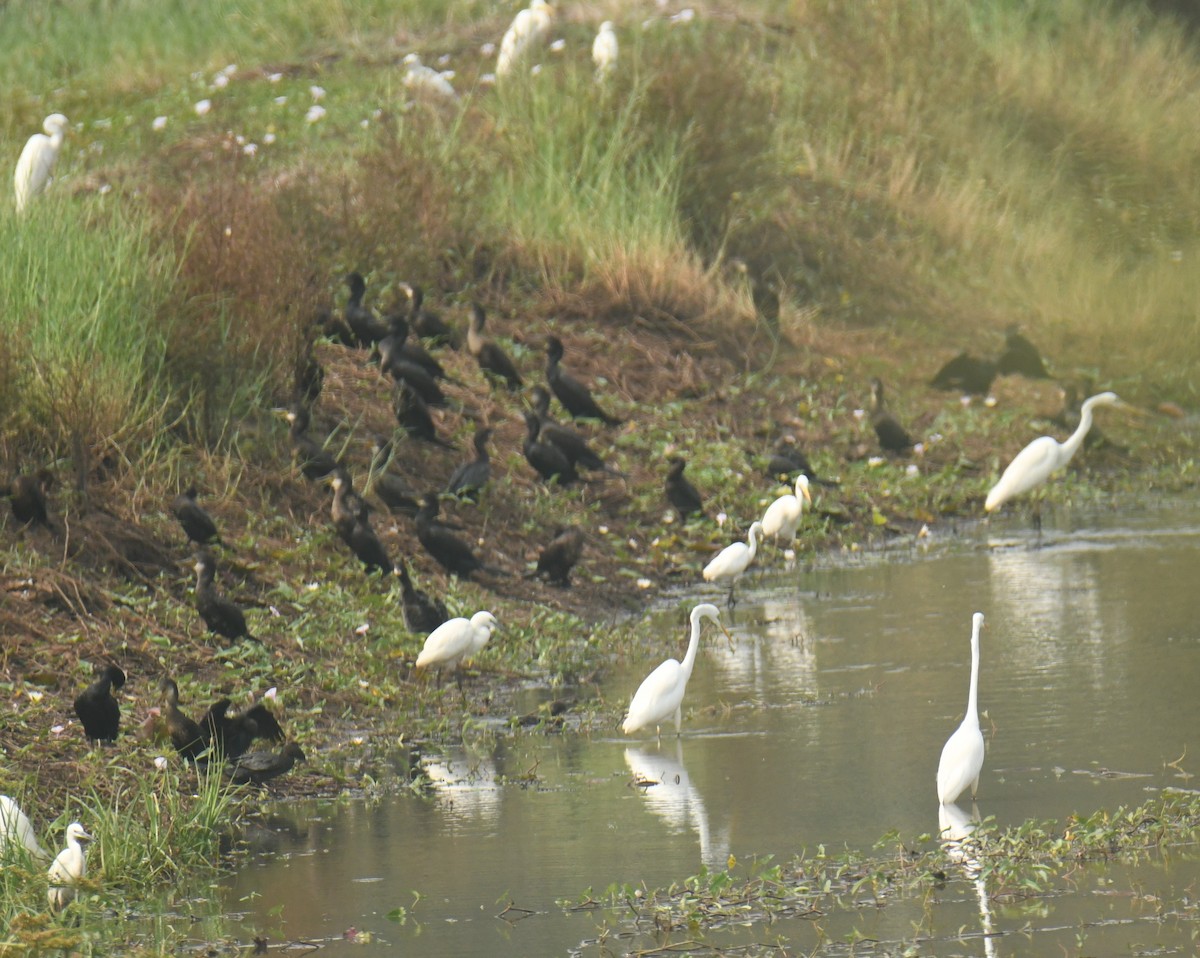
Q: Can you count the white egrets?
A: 12